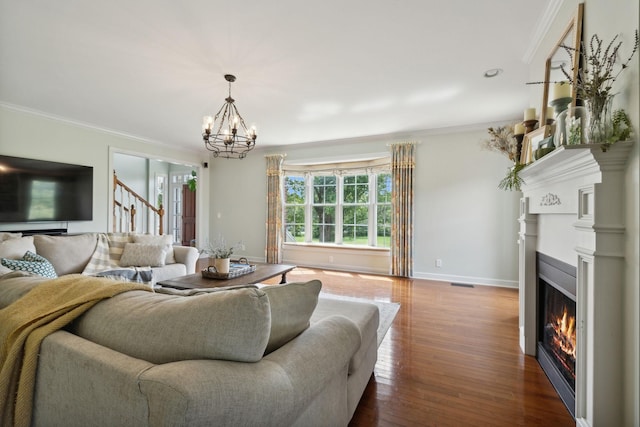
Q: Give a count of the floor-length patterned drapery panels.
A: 2